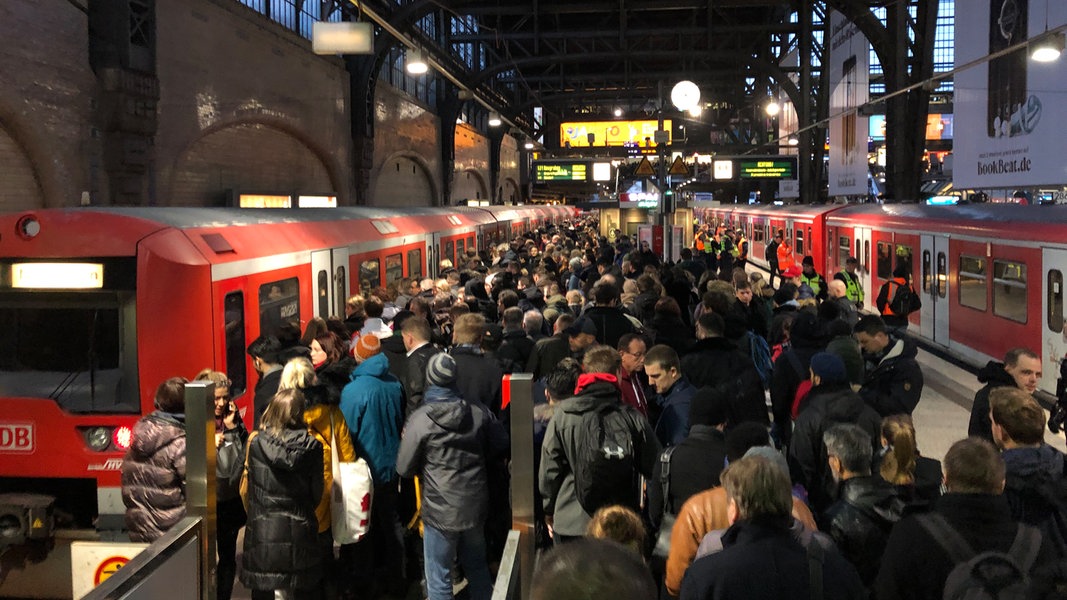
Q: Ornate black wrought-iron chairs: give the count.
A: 0